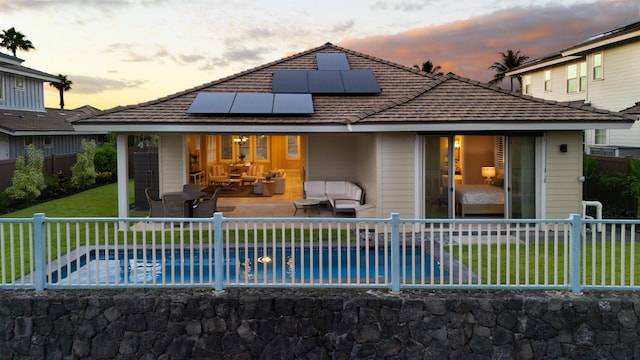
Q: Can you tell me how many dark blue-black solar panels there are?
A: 7